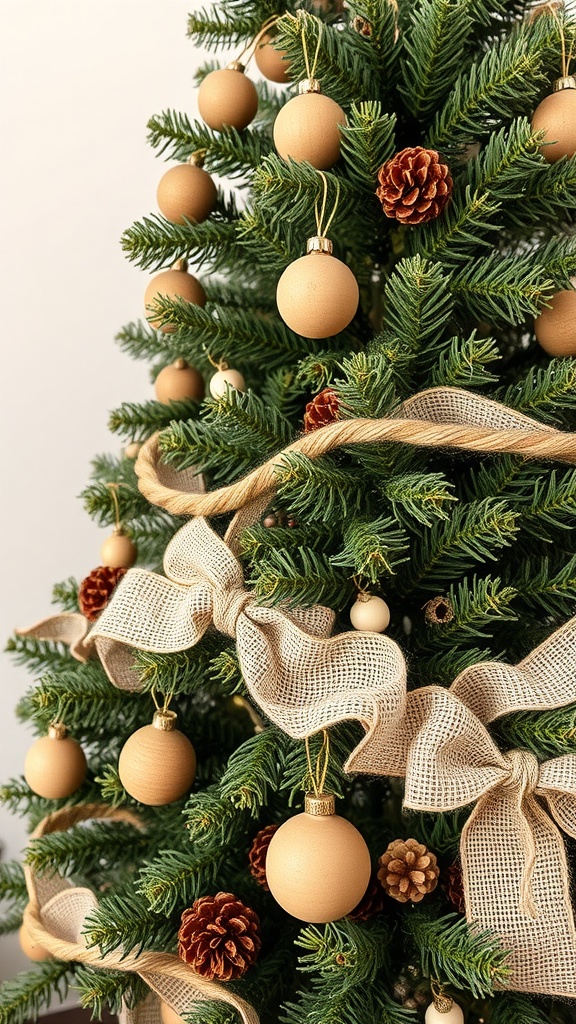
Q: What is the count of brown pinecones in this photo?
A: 8